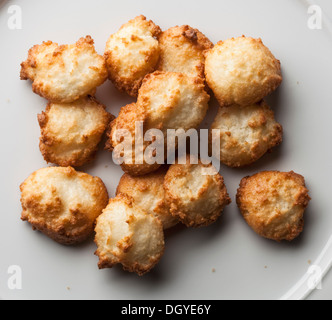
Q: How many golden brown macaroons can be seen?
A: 13